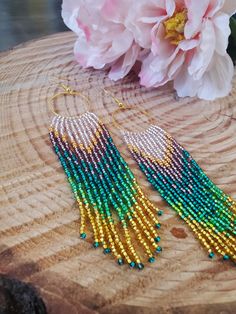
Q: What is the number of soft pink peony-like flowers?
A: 2